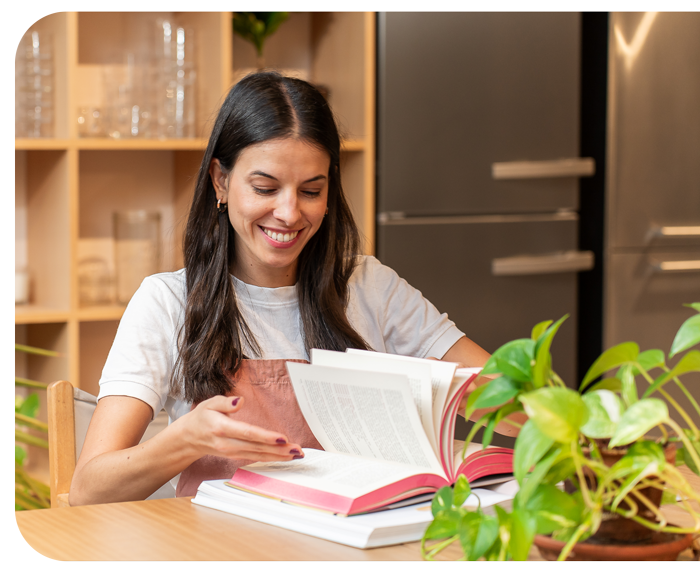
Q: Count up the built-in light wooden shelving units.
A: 1